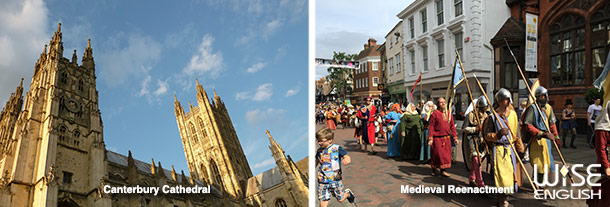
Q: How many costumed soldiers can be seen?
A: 3